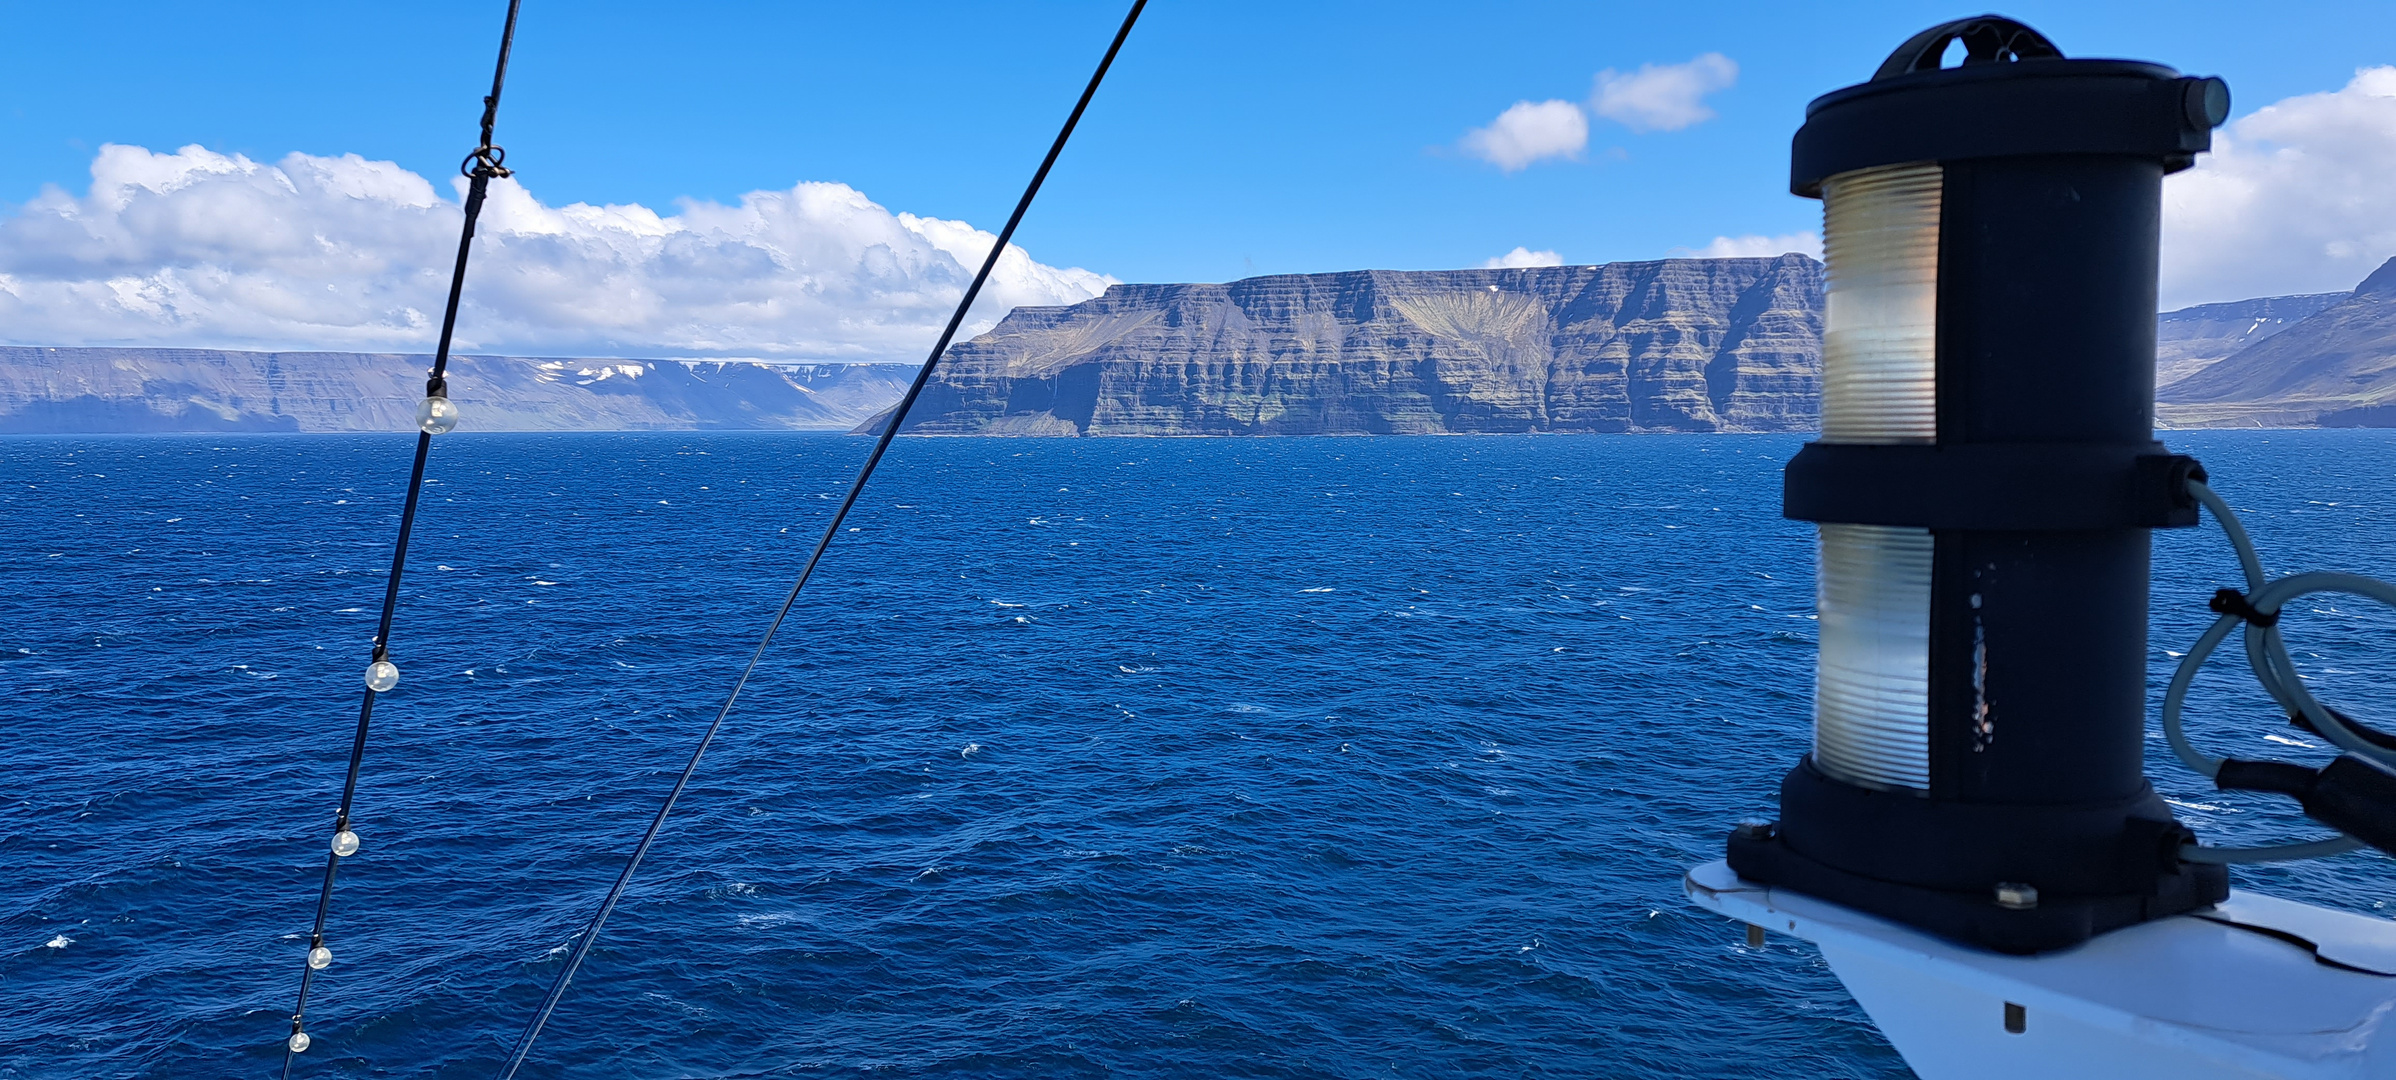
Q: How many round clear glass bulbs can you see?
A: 5